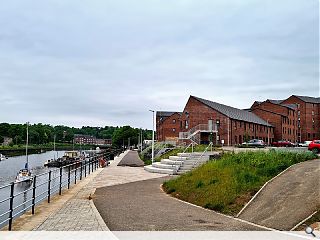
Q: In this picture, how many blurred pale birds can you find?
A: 0